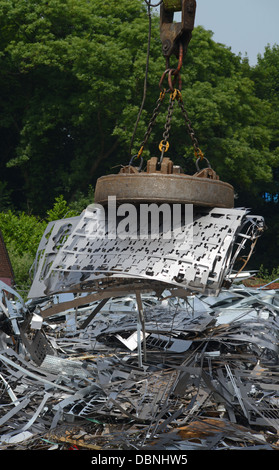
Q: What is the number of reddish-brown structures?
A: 1